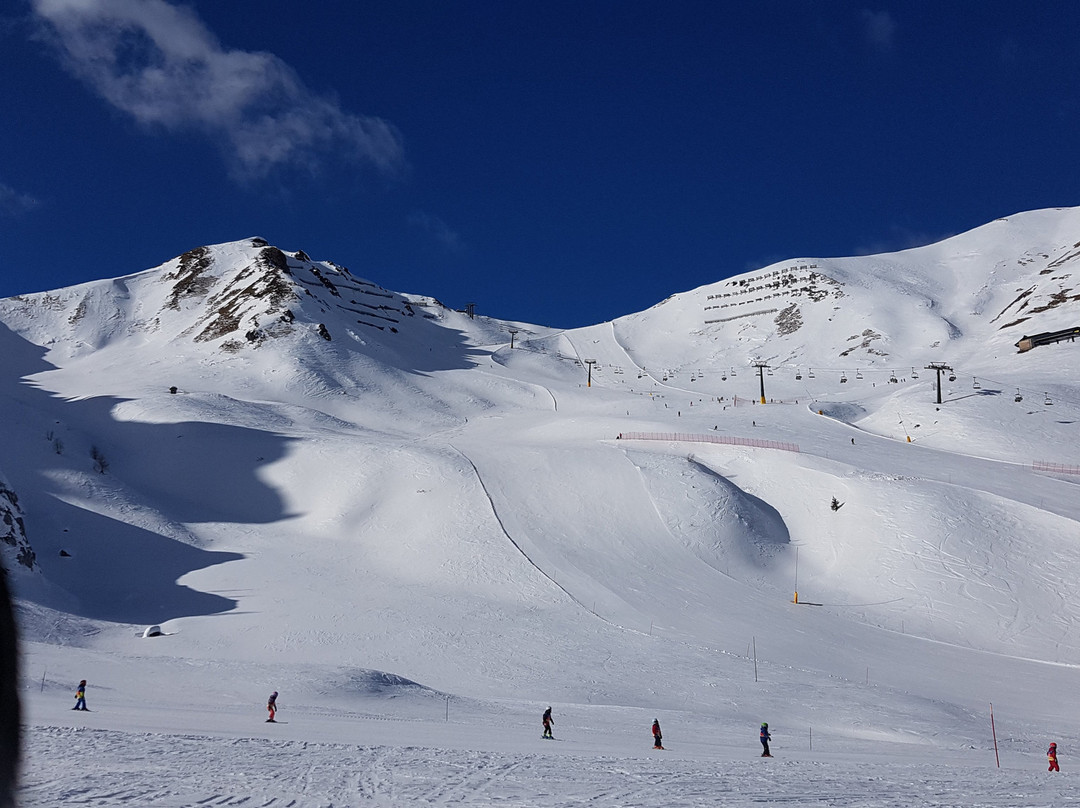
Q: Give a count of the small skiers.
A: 6